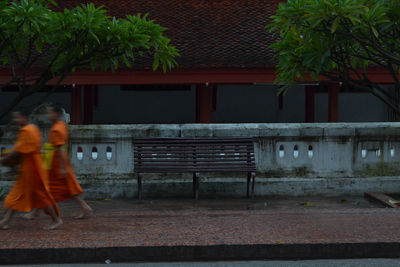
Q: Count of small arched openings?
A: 9